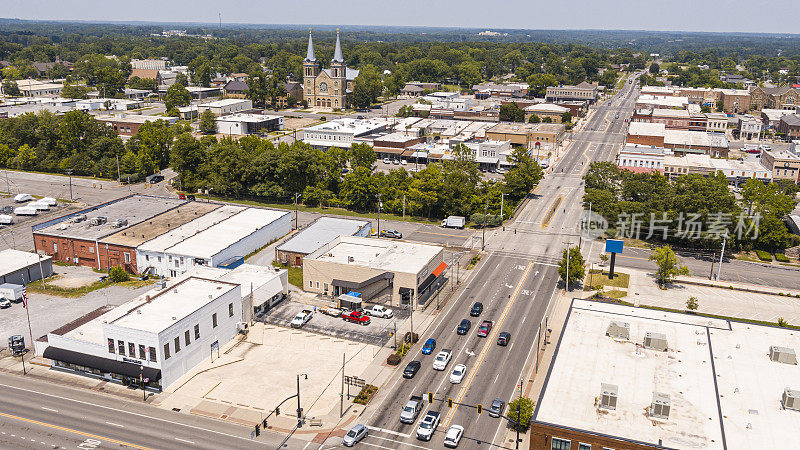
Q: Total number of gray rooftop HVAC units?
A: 6